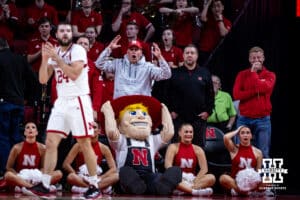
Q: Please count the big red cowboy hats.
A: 1